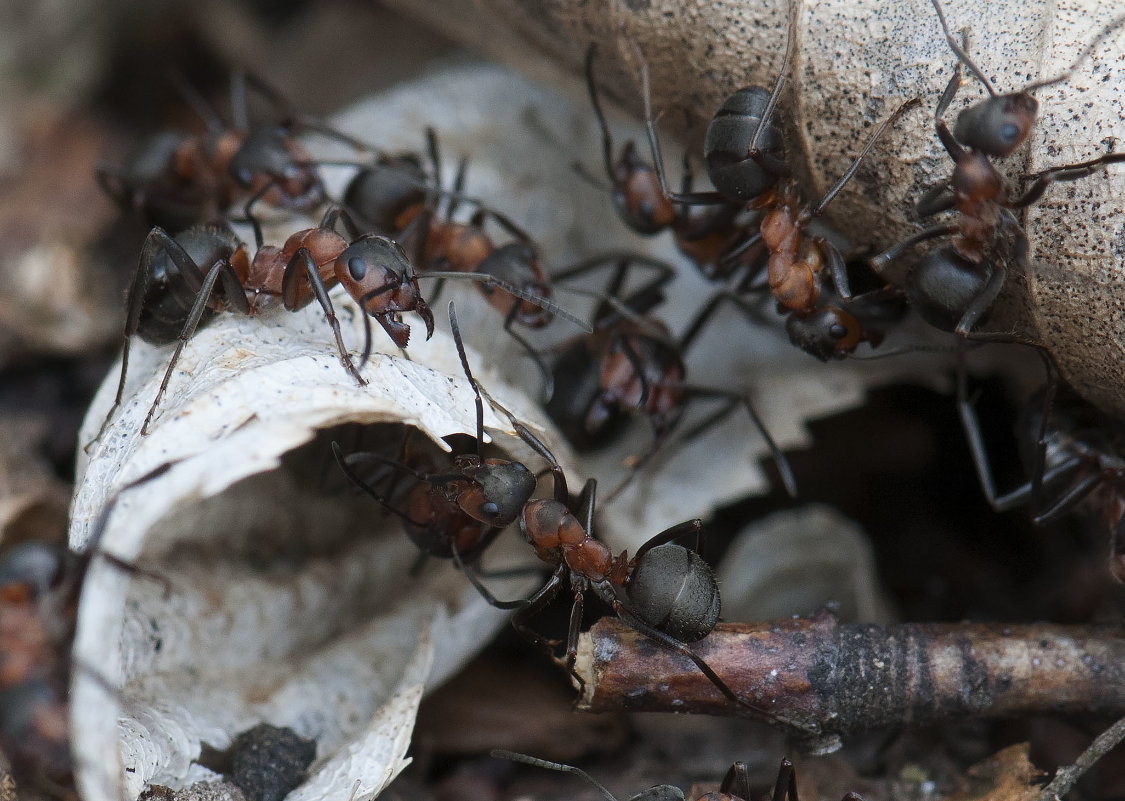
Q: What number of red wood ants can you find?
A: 12